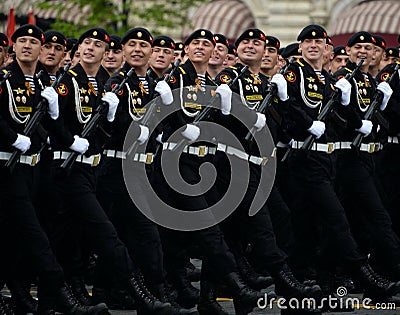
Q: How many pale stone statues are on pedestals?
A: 0